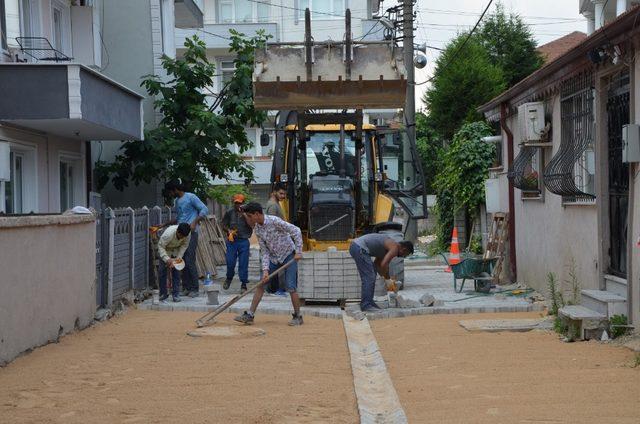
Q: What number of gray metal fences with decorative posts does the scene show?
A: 1